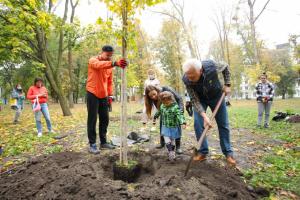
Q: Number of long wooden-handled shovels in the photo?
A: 1